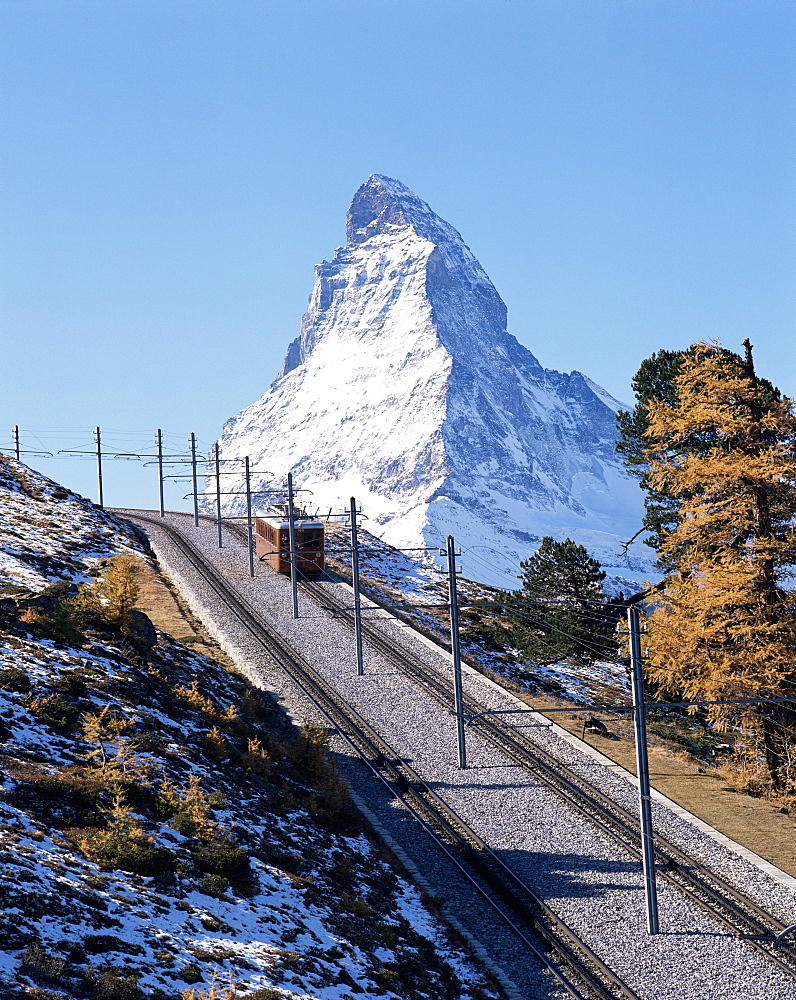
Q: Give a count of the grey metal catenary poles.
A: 10